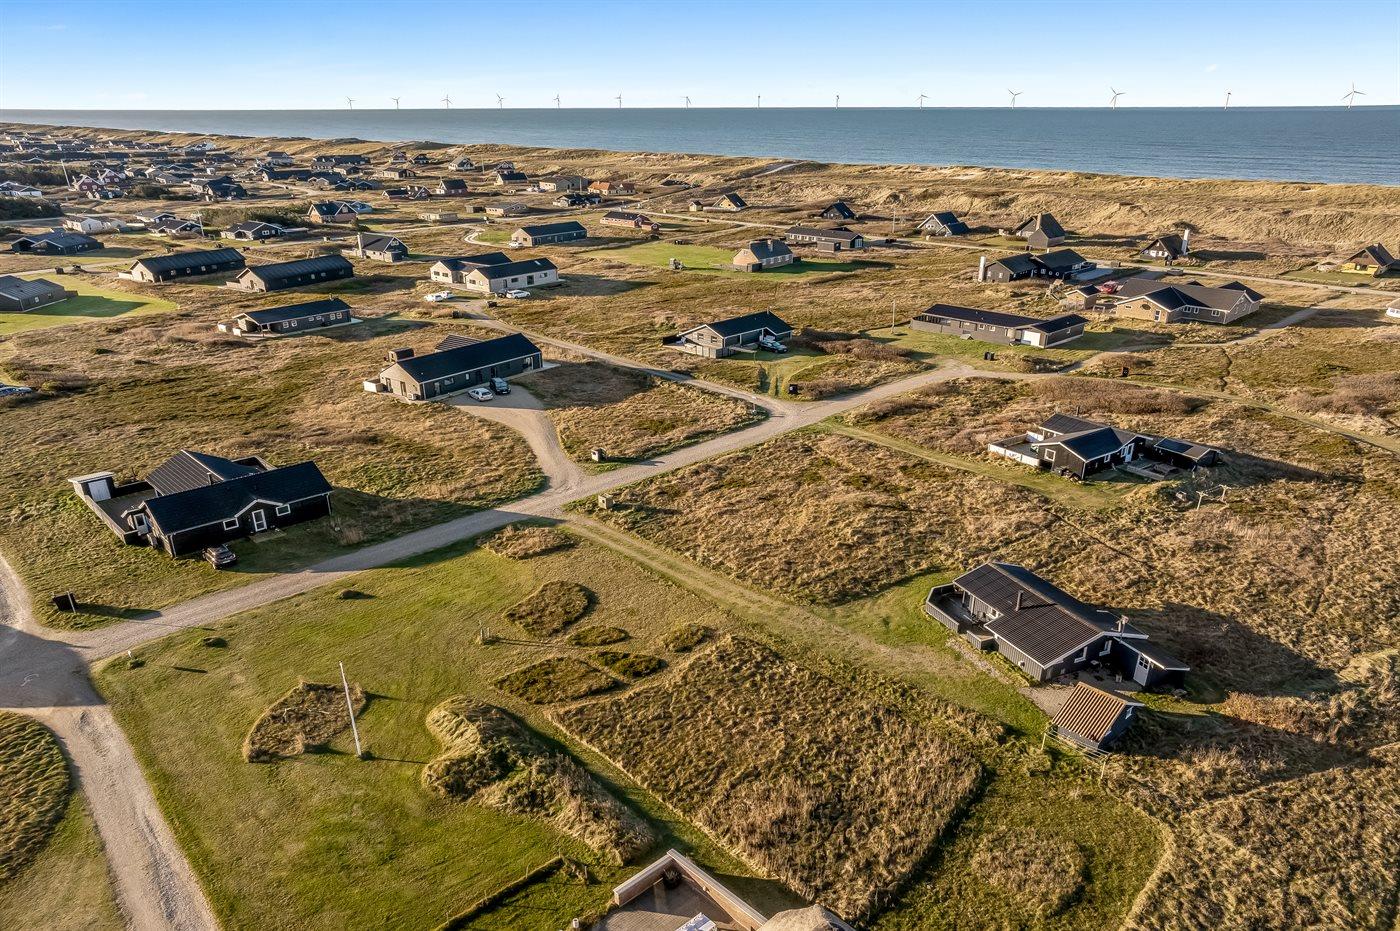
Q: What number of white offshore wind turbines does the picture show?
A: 14